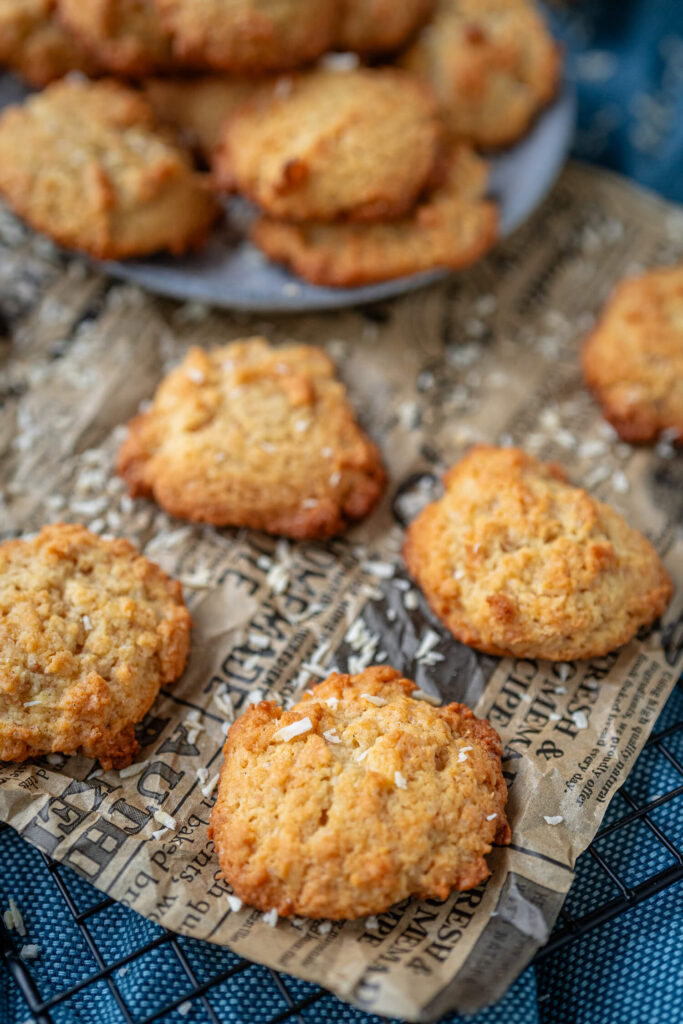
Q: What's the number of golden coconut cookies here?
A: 14